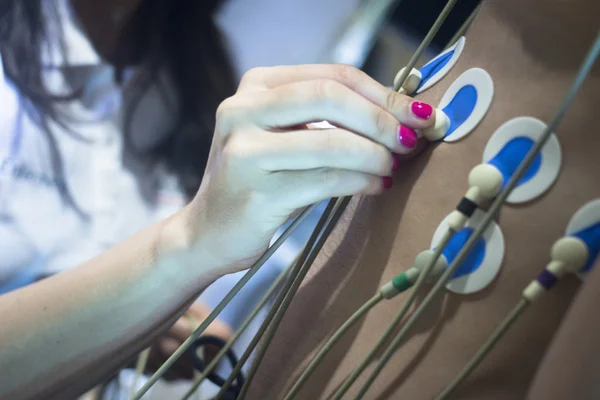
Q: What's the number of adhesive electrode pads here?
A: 5